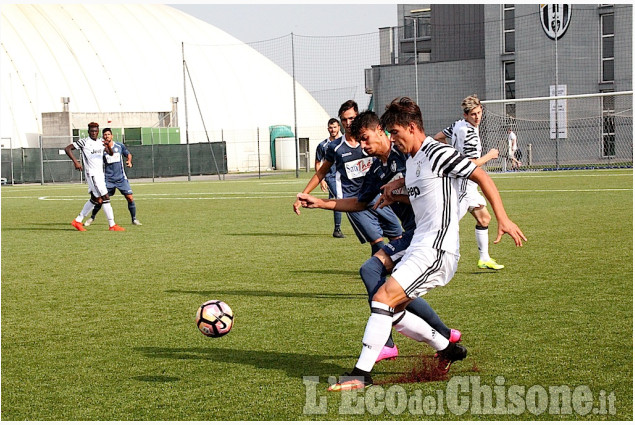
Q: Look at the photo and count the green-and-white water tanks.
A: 1